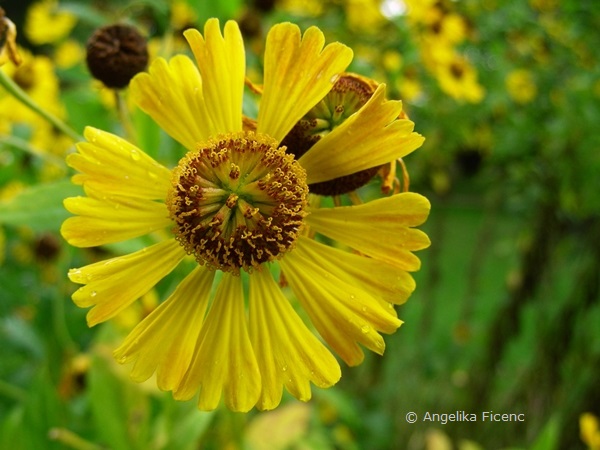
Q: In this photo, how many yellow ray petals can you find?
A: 13